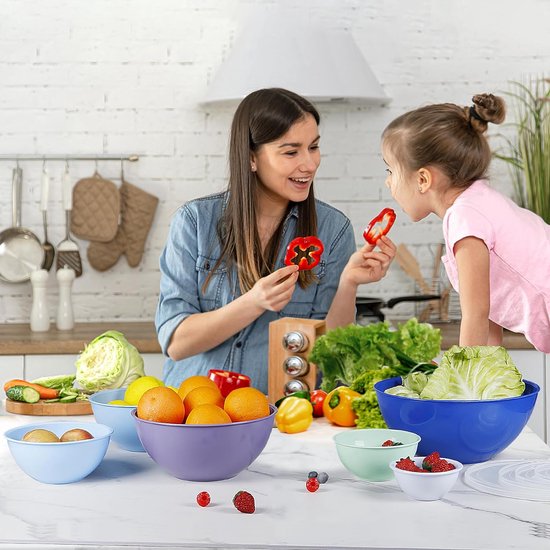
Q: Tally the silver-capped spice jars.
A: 3